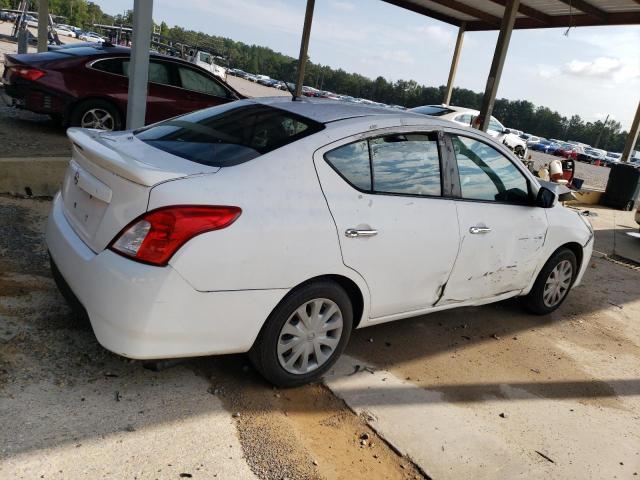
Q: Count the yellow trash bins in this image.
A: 0